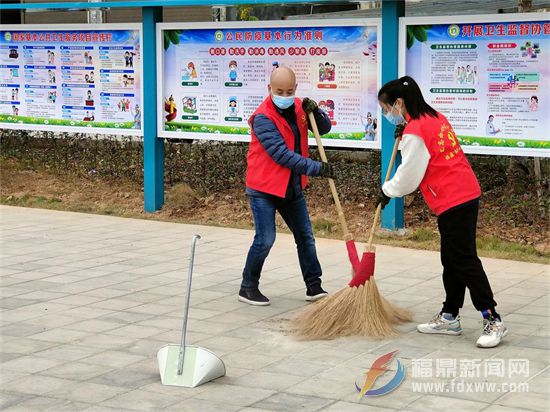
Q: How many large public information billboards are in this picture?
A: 3